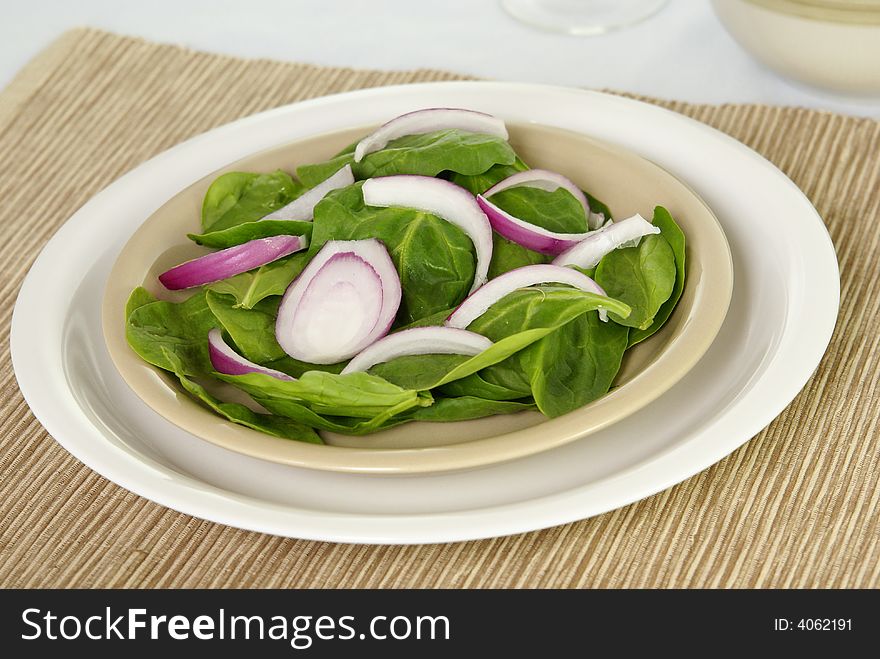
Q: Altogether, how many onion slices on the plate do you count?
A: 11